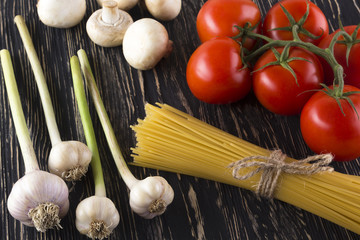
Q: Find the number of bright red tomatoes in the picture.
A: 6